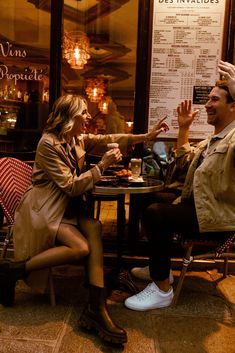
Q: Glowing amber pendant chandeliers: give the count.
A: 3